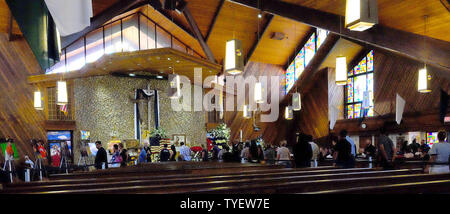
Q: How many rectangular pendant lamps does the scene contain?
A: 11